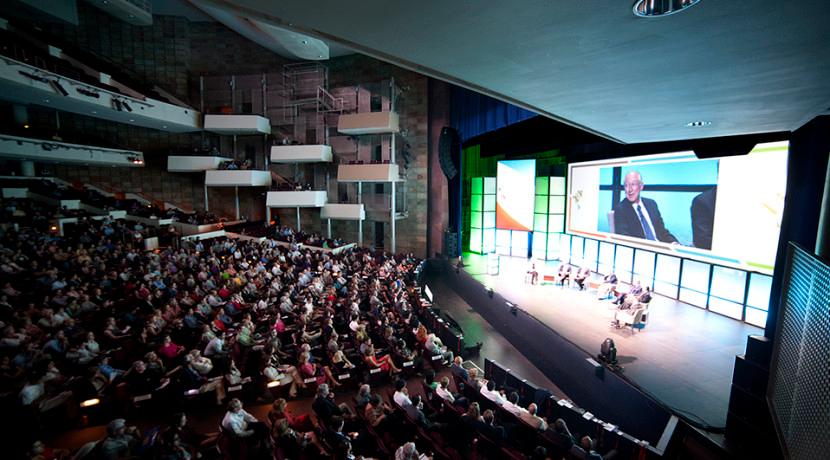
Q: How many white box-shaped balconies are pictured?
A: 8